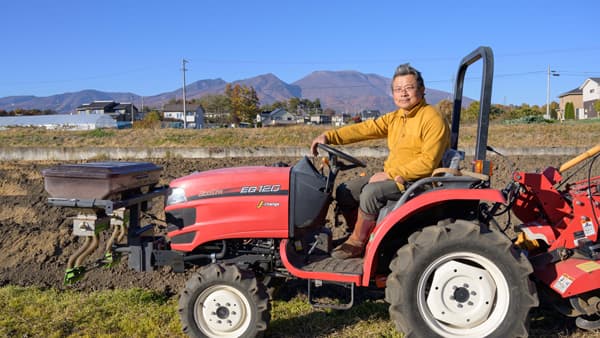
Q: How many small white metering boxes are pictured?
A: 2